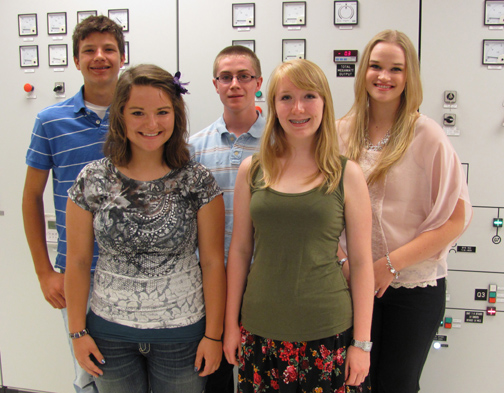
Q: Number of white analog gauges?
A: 14